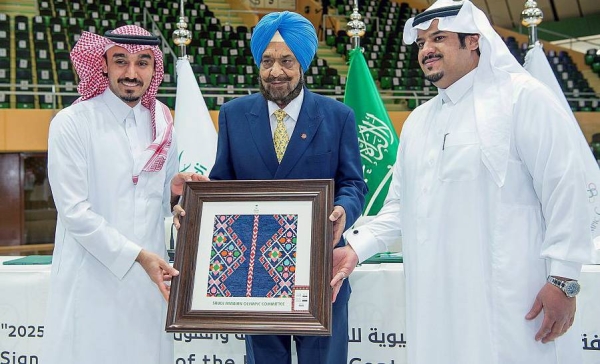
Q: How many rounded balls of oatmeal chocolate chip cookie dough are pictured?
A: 0